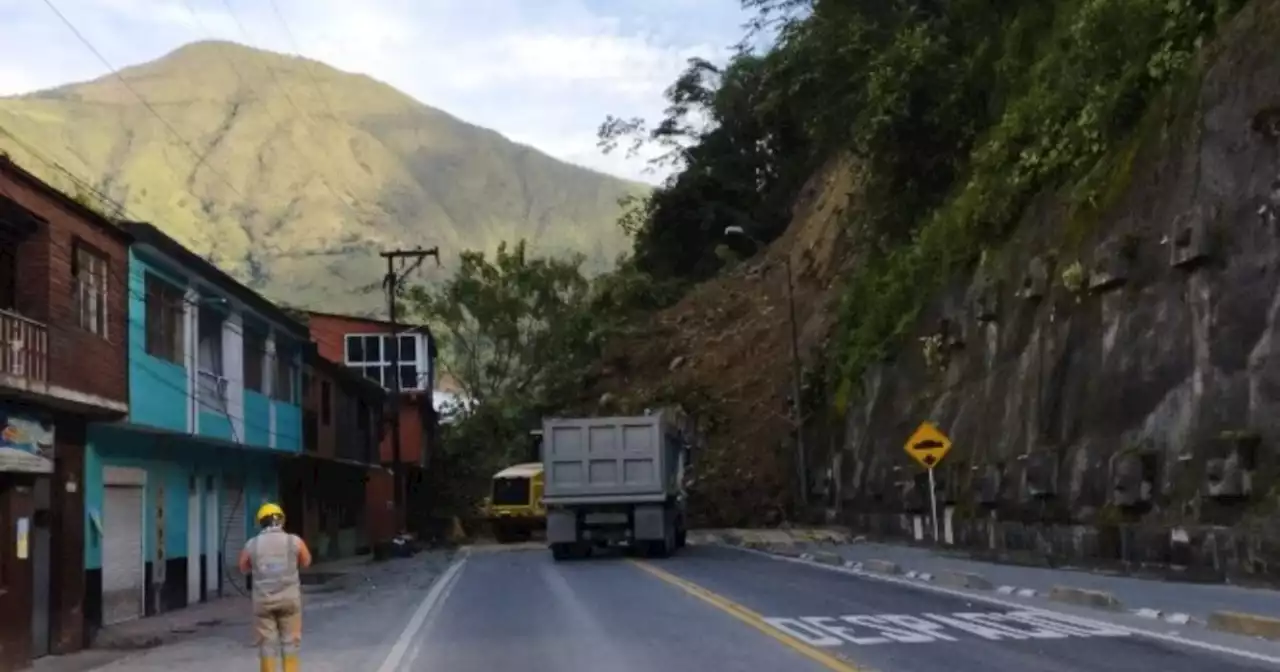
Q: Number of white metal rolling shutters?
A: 2